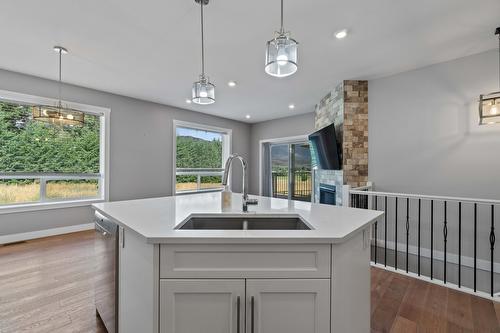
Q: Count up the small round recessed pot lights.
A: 5